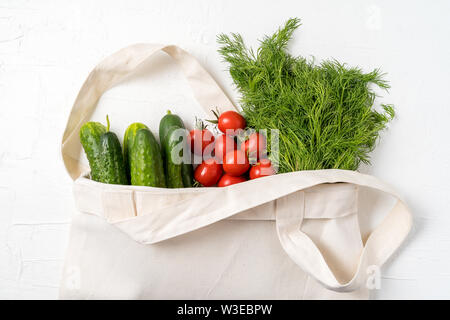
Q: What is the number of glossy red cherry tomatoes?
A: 8